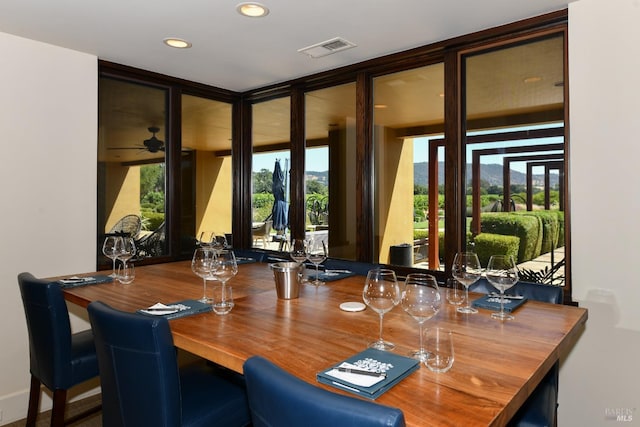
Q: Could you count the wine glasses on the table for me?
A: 12